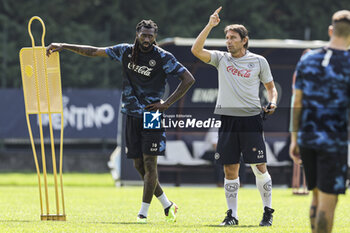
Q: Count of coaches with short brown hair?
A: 1